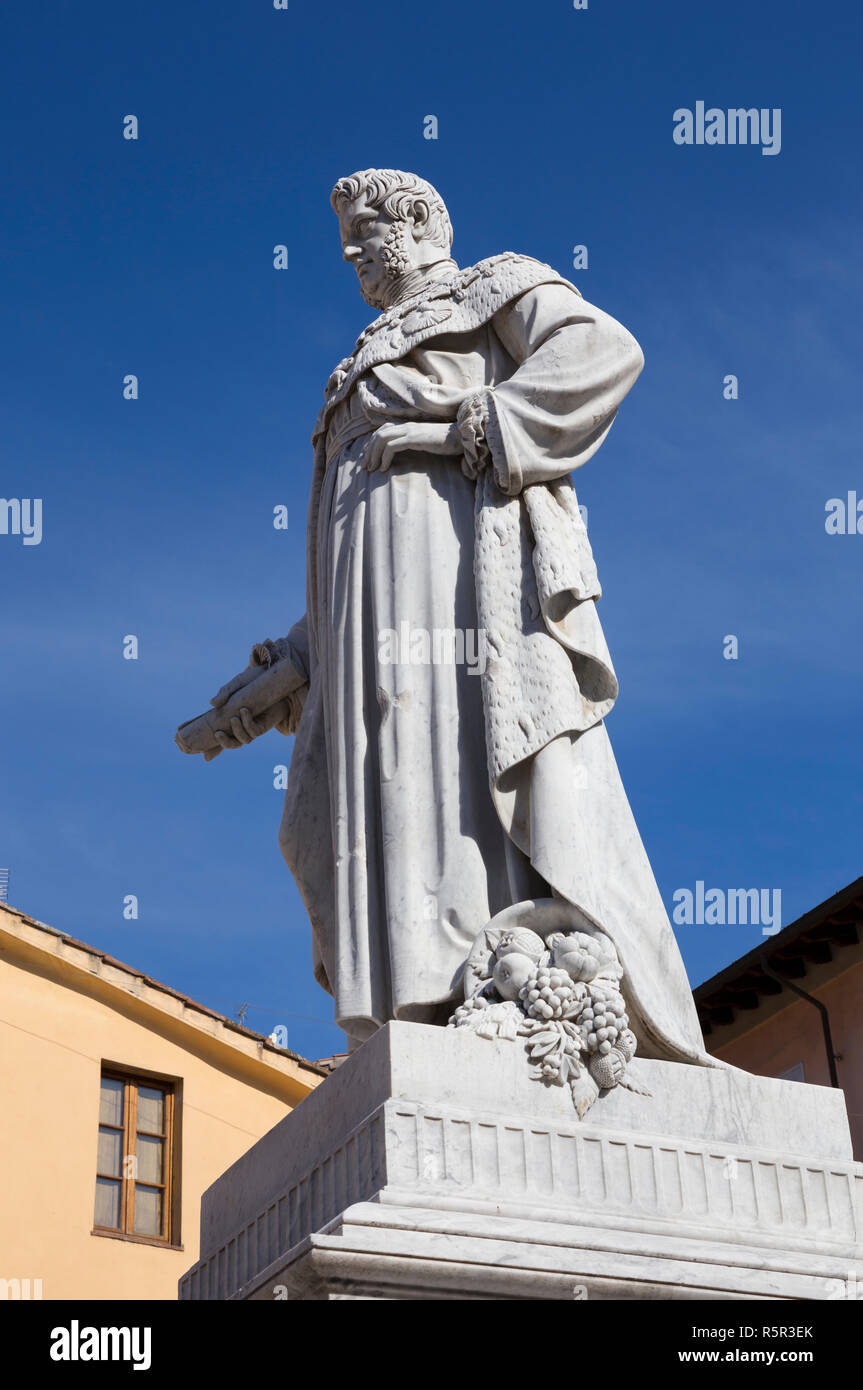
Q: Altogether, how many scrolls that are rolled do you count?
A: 1